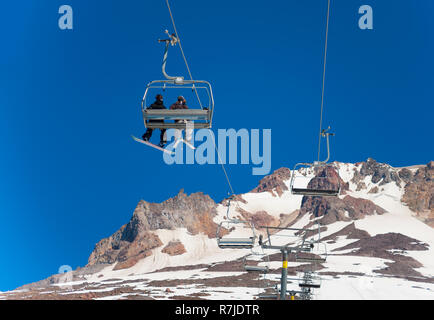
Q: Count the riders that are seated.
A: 2